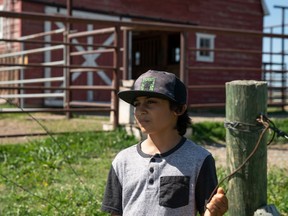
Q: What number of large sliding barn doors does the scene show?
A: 1